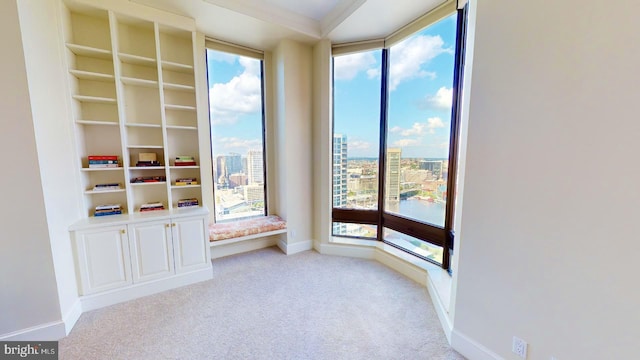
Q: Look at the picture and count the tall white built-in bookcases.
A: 1